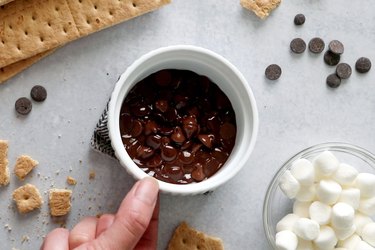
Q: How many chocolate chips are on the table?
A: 11